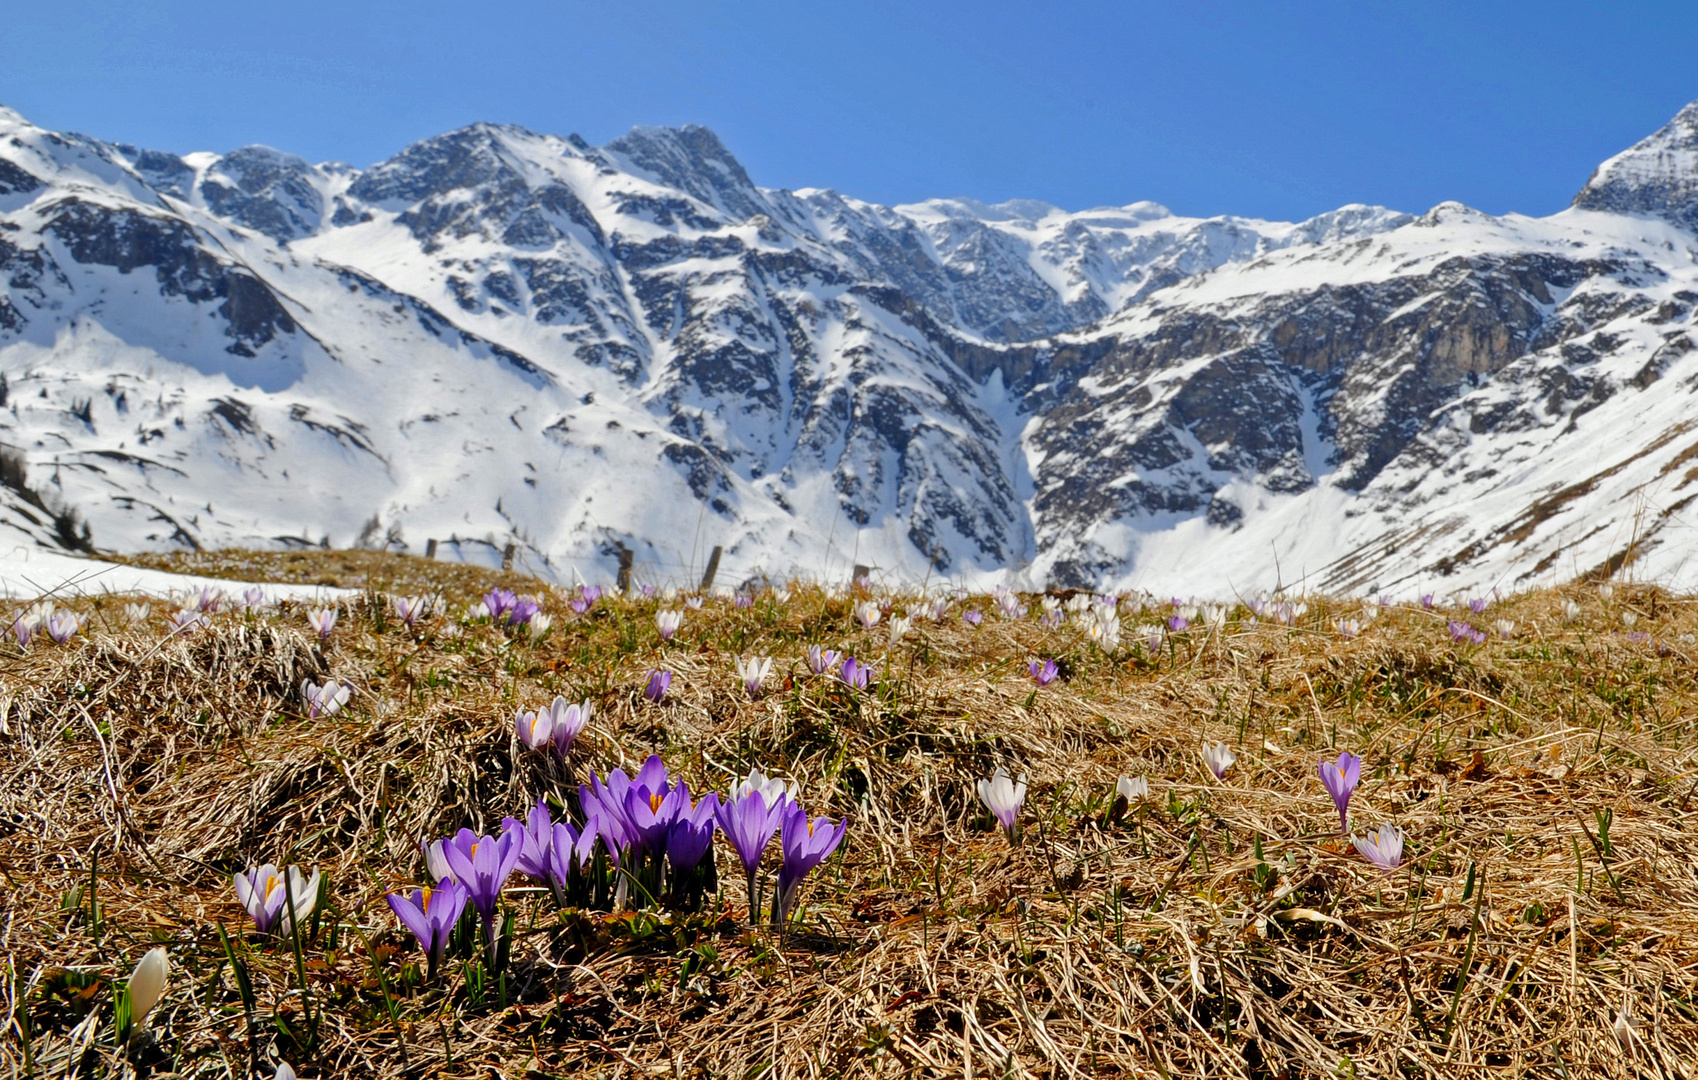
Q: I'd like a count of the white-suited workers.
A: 0